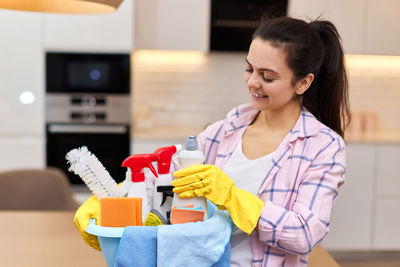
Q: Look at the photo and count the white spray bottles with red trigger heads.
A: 2